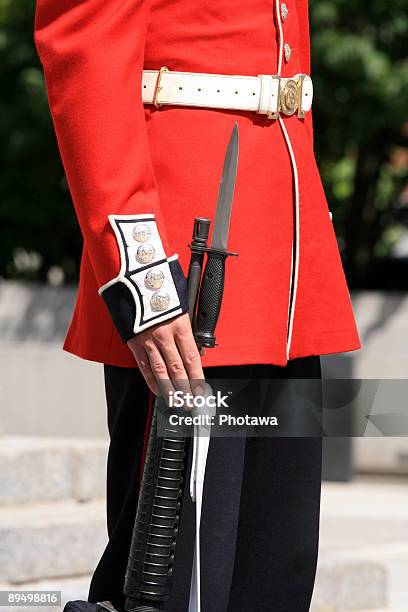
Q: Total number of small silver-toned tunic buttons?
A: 6